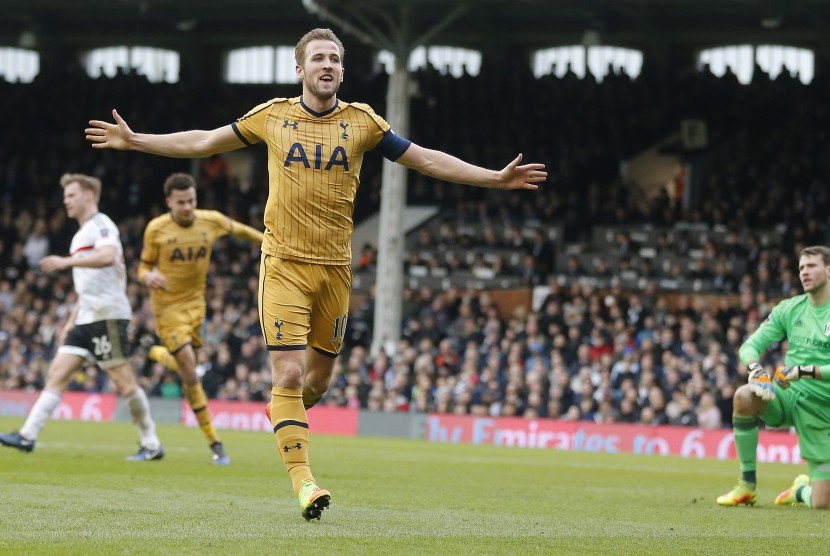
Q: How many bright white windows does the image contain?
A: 6